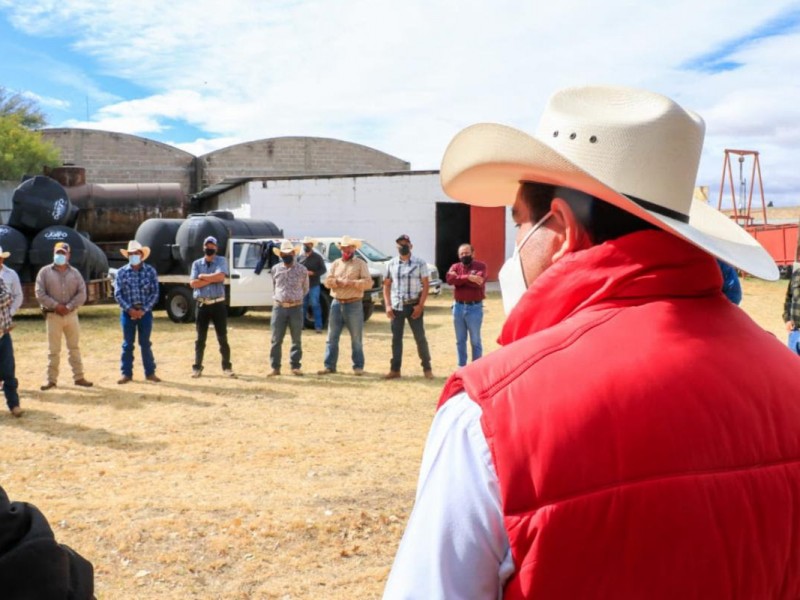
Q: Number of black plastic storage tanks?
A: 5